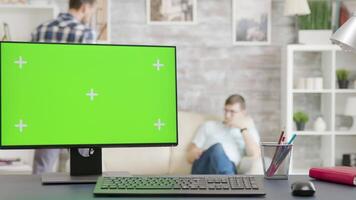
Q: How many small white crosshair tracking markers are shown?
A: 5